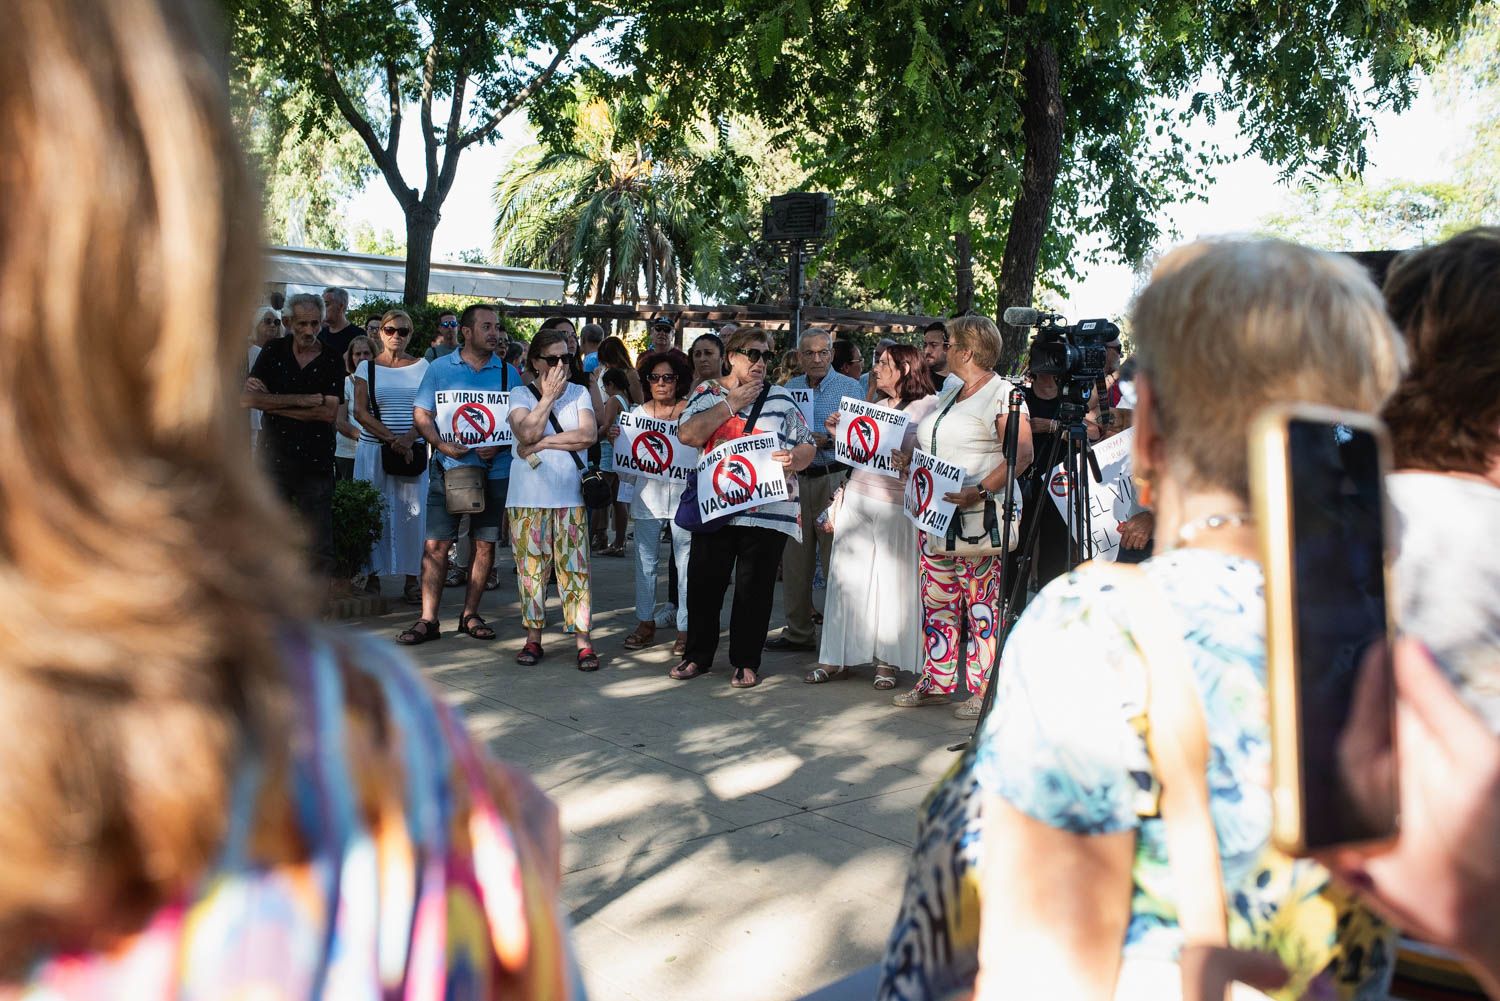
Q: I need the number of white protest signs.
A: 7